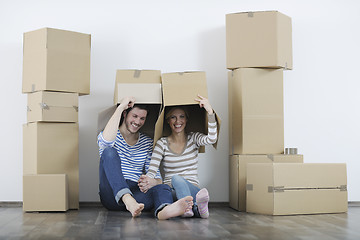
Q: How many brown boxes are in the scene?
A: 10